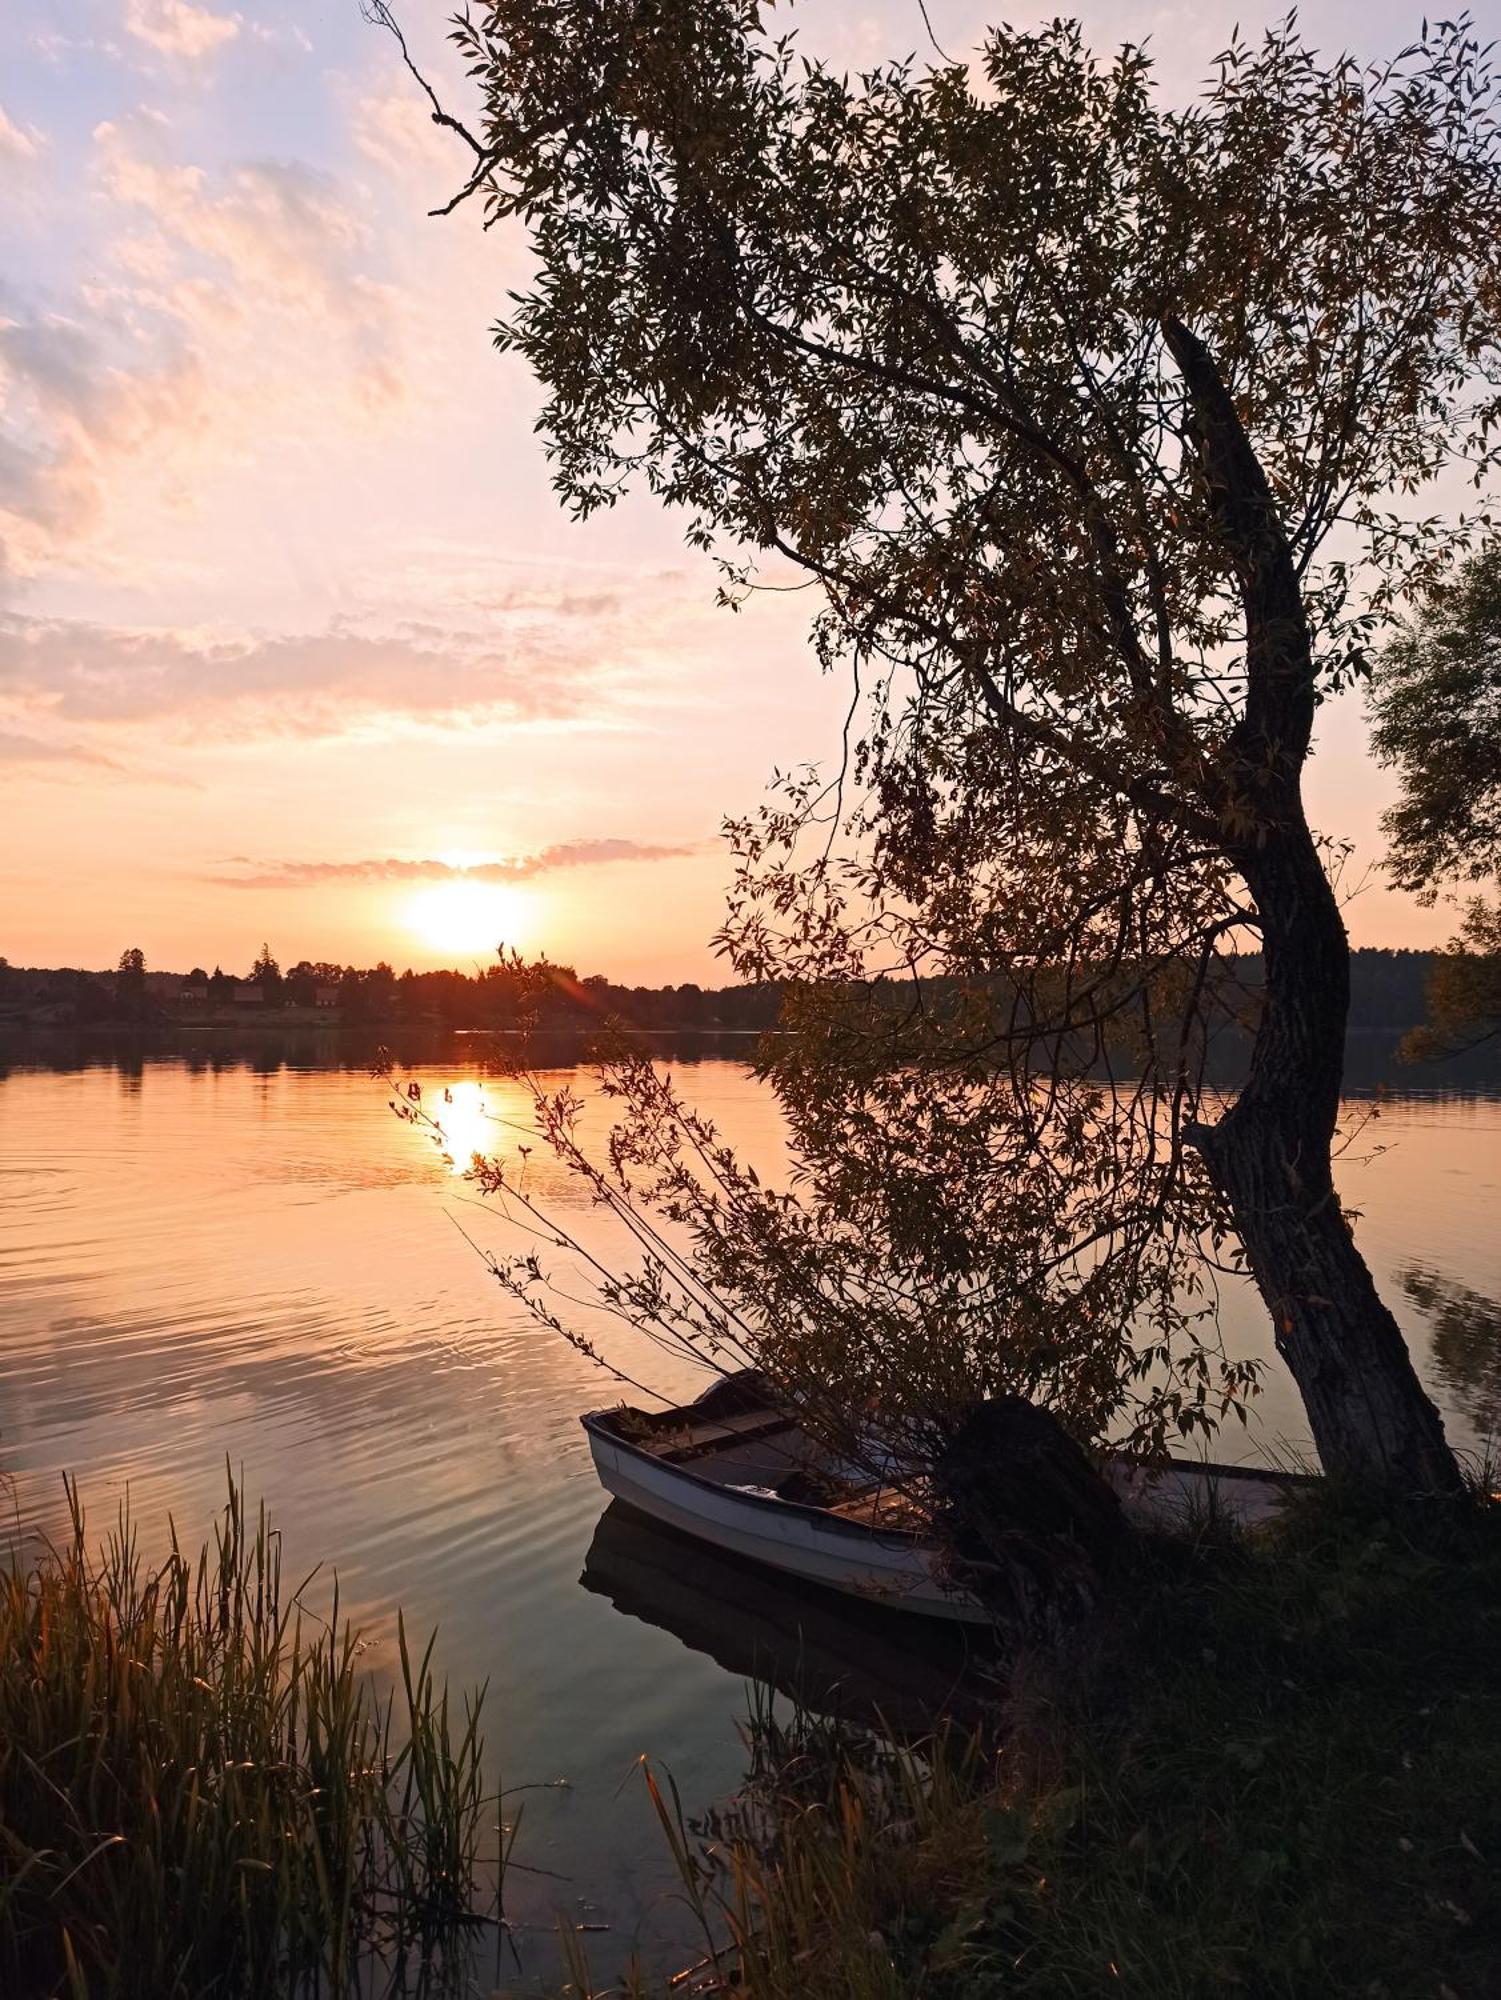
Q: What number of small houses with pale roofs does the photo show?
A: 3